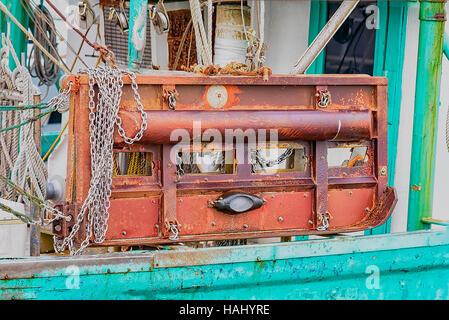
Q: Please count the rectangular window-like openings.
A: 4